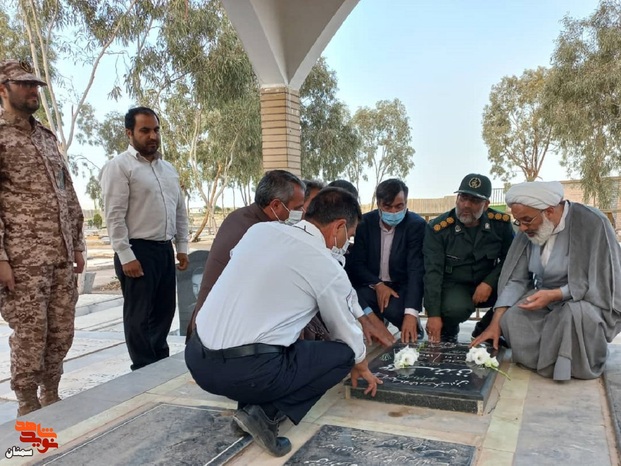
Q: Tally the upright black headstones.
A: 1